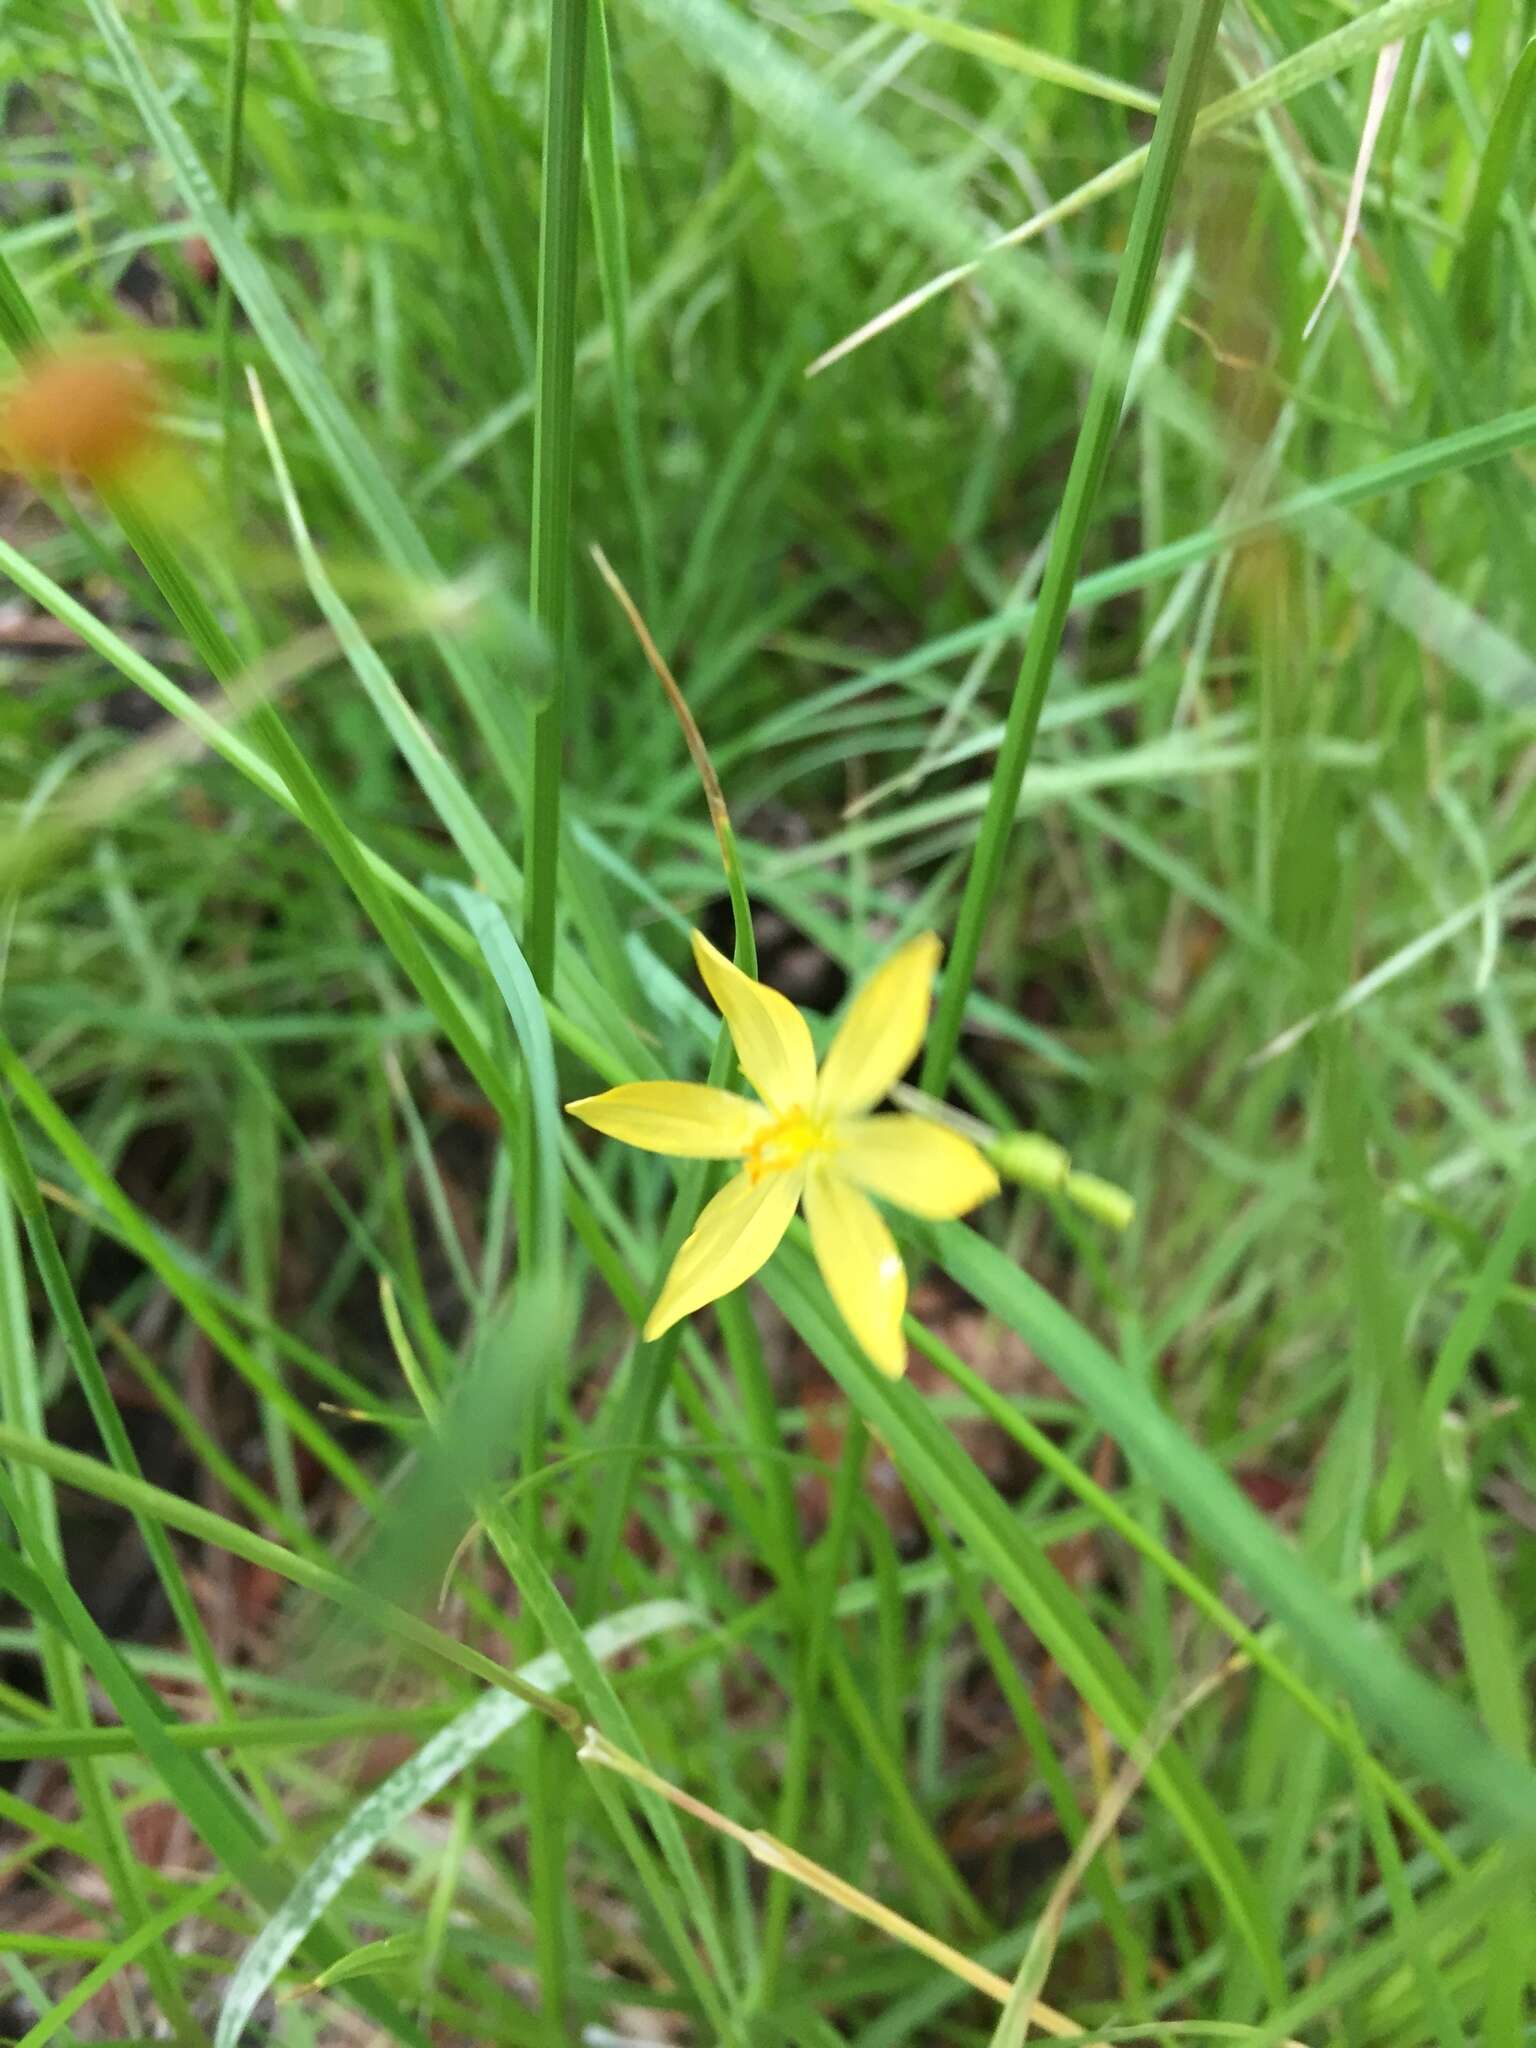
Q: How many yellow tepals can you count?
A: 6